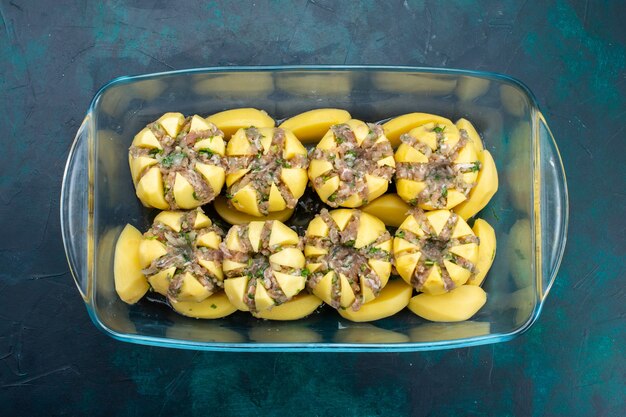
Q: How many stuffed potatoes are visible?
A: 8